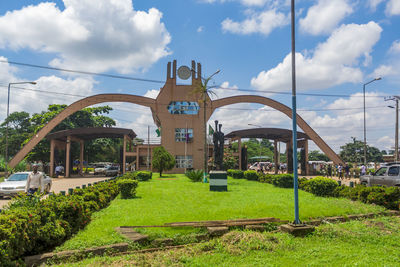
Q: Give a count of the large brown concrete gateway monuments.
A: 1